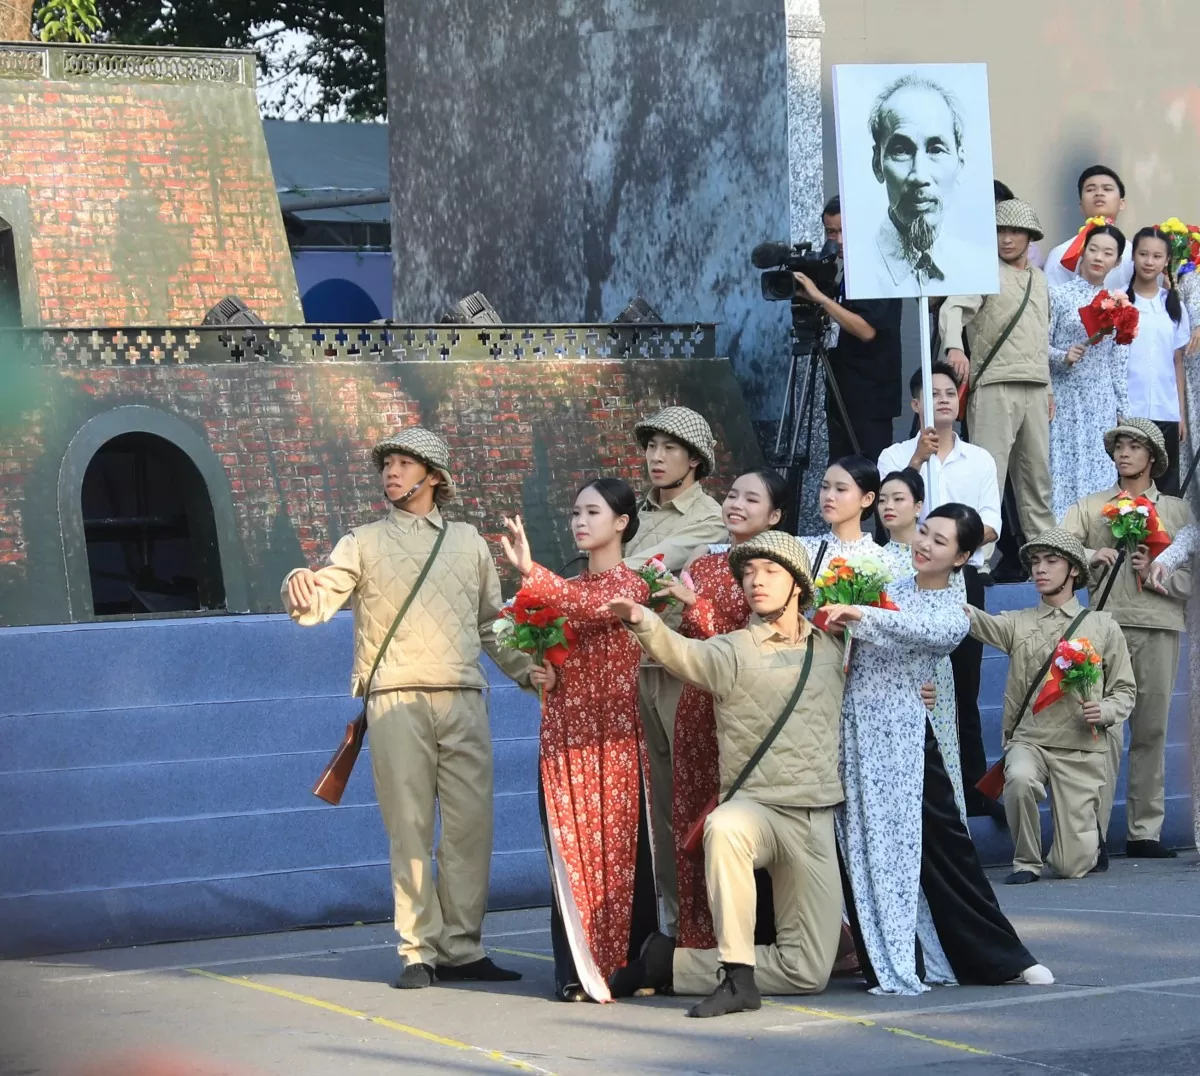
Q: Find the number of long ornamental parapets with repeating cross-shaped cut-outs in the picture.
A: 1